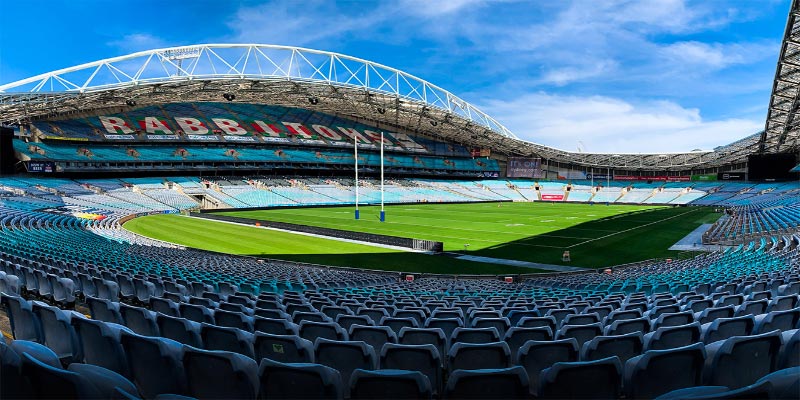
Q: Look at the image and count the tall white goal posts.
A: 2